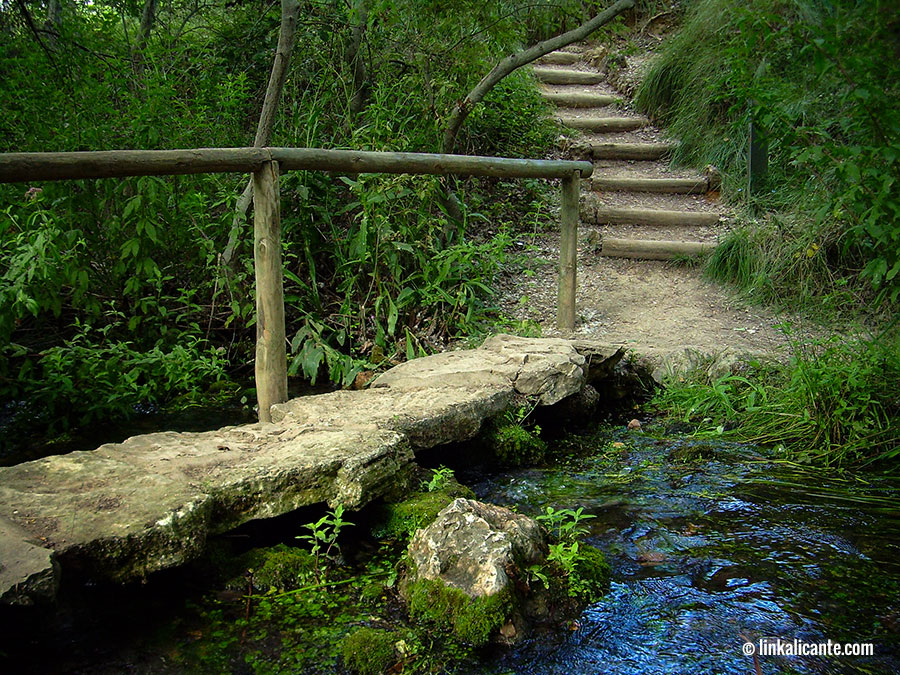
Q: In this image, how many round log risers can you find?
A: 8